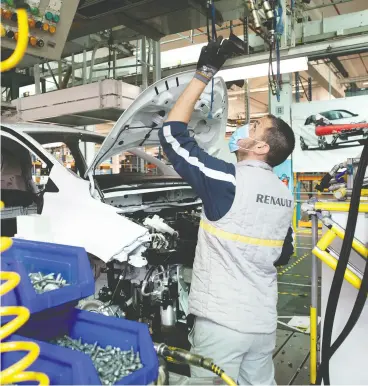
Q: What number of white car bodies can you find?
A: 1